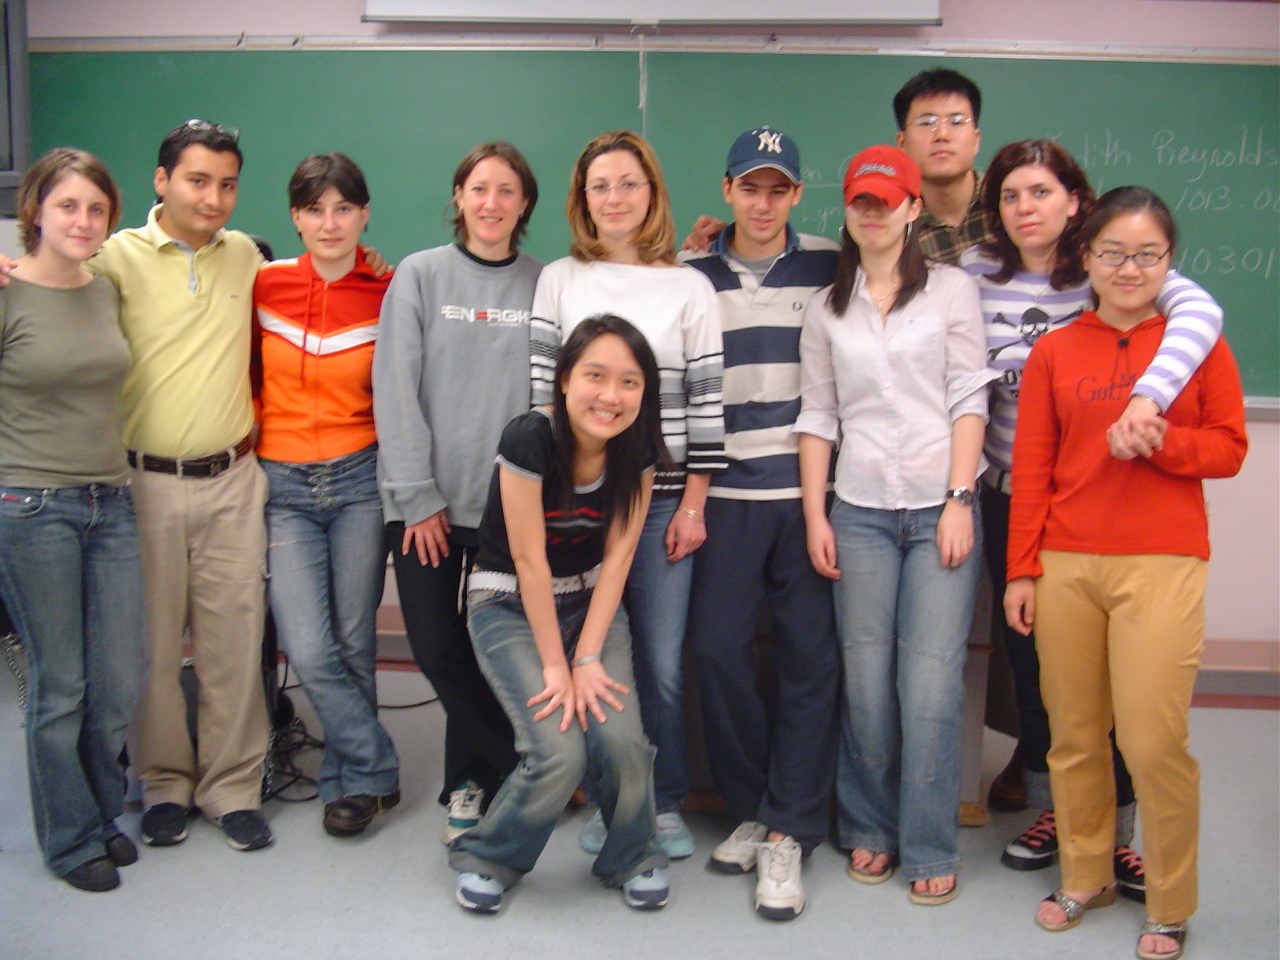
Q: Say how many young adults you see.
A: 11